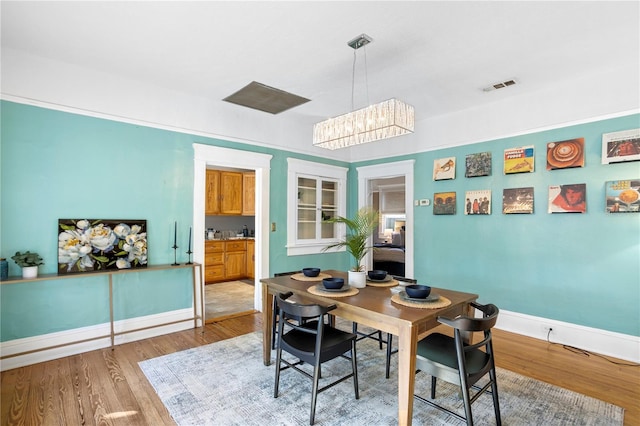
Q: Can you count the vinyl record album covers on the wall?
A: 10